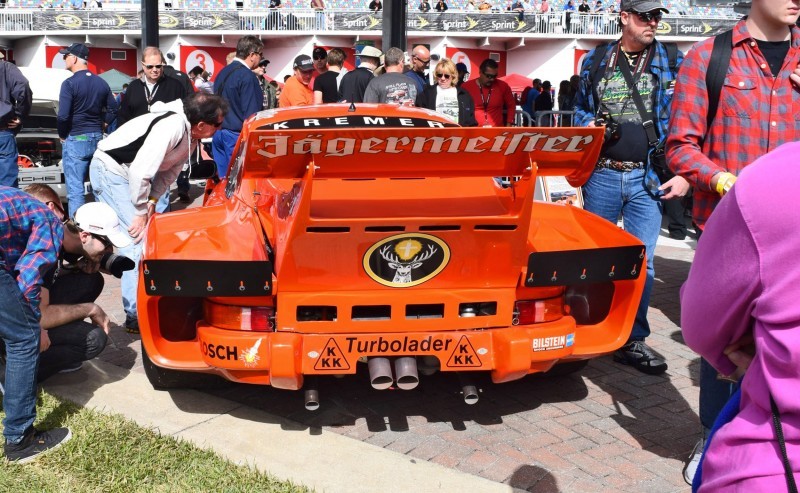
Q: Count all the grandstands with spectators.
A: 1